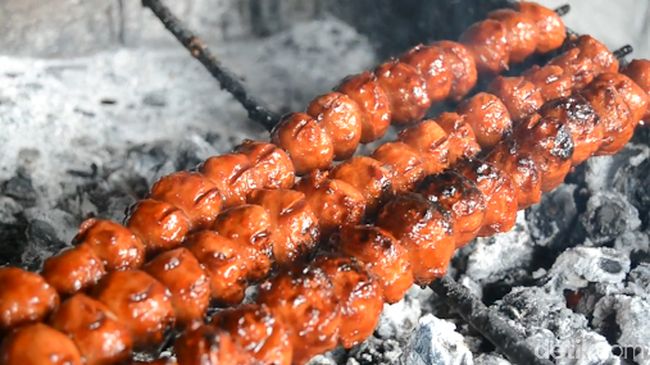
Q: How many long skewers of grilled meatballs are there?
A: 3